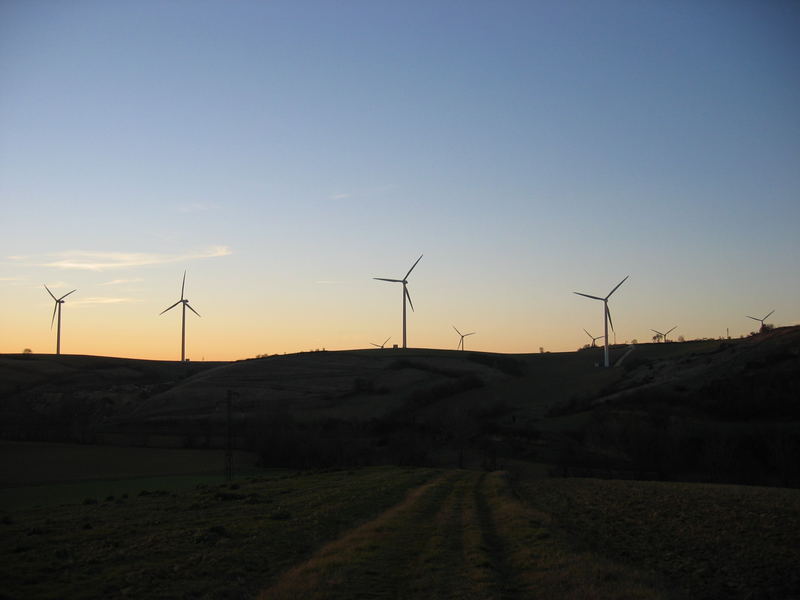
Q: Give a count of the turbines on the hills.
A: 9